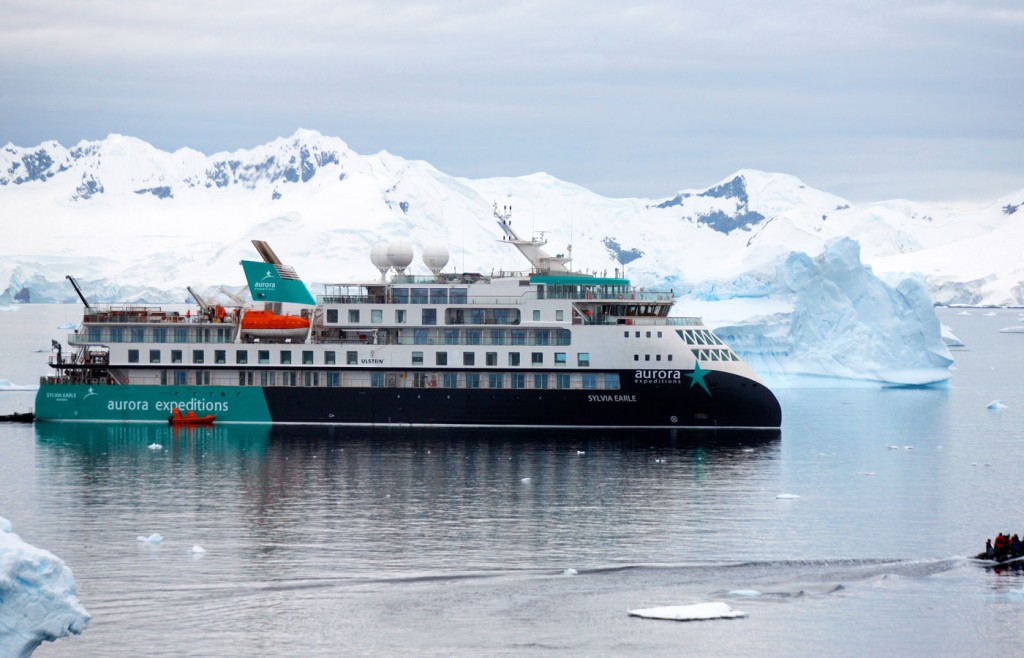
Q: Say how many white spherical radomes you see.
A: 3